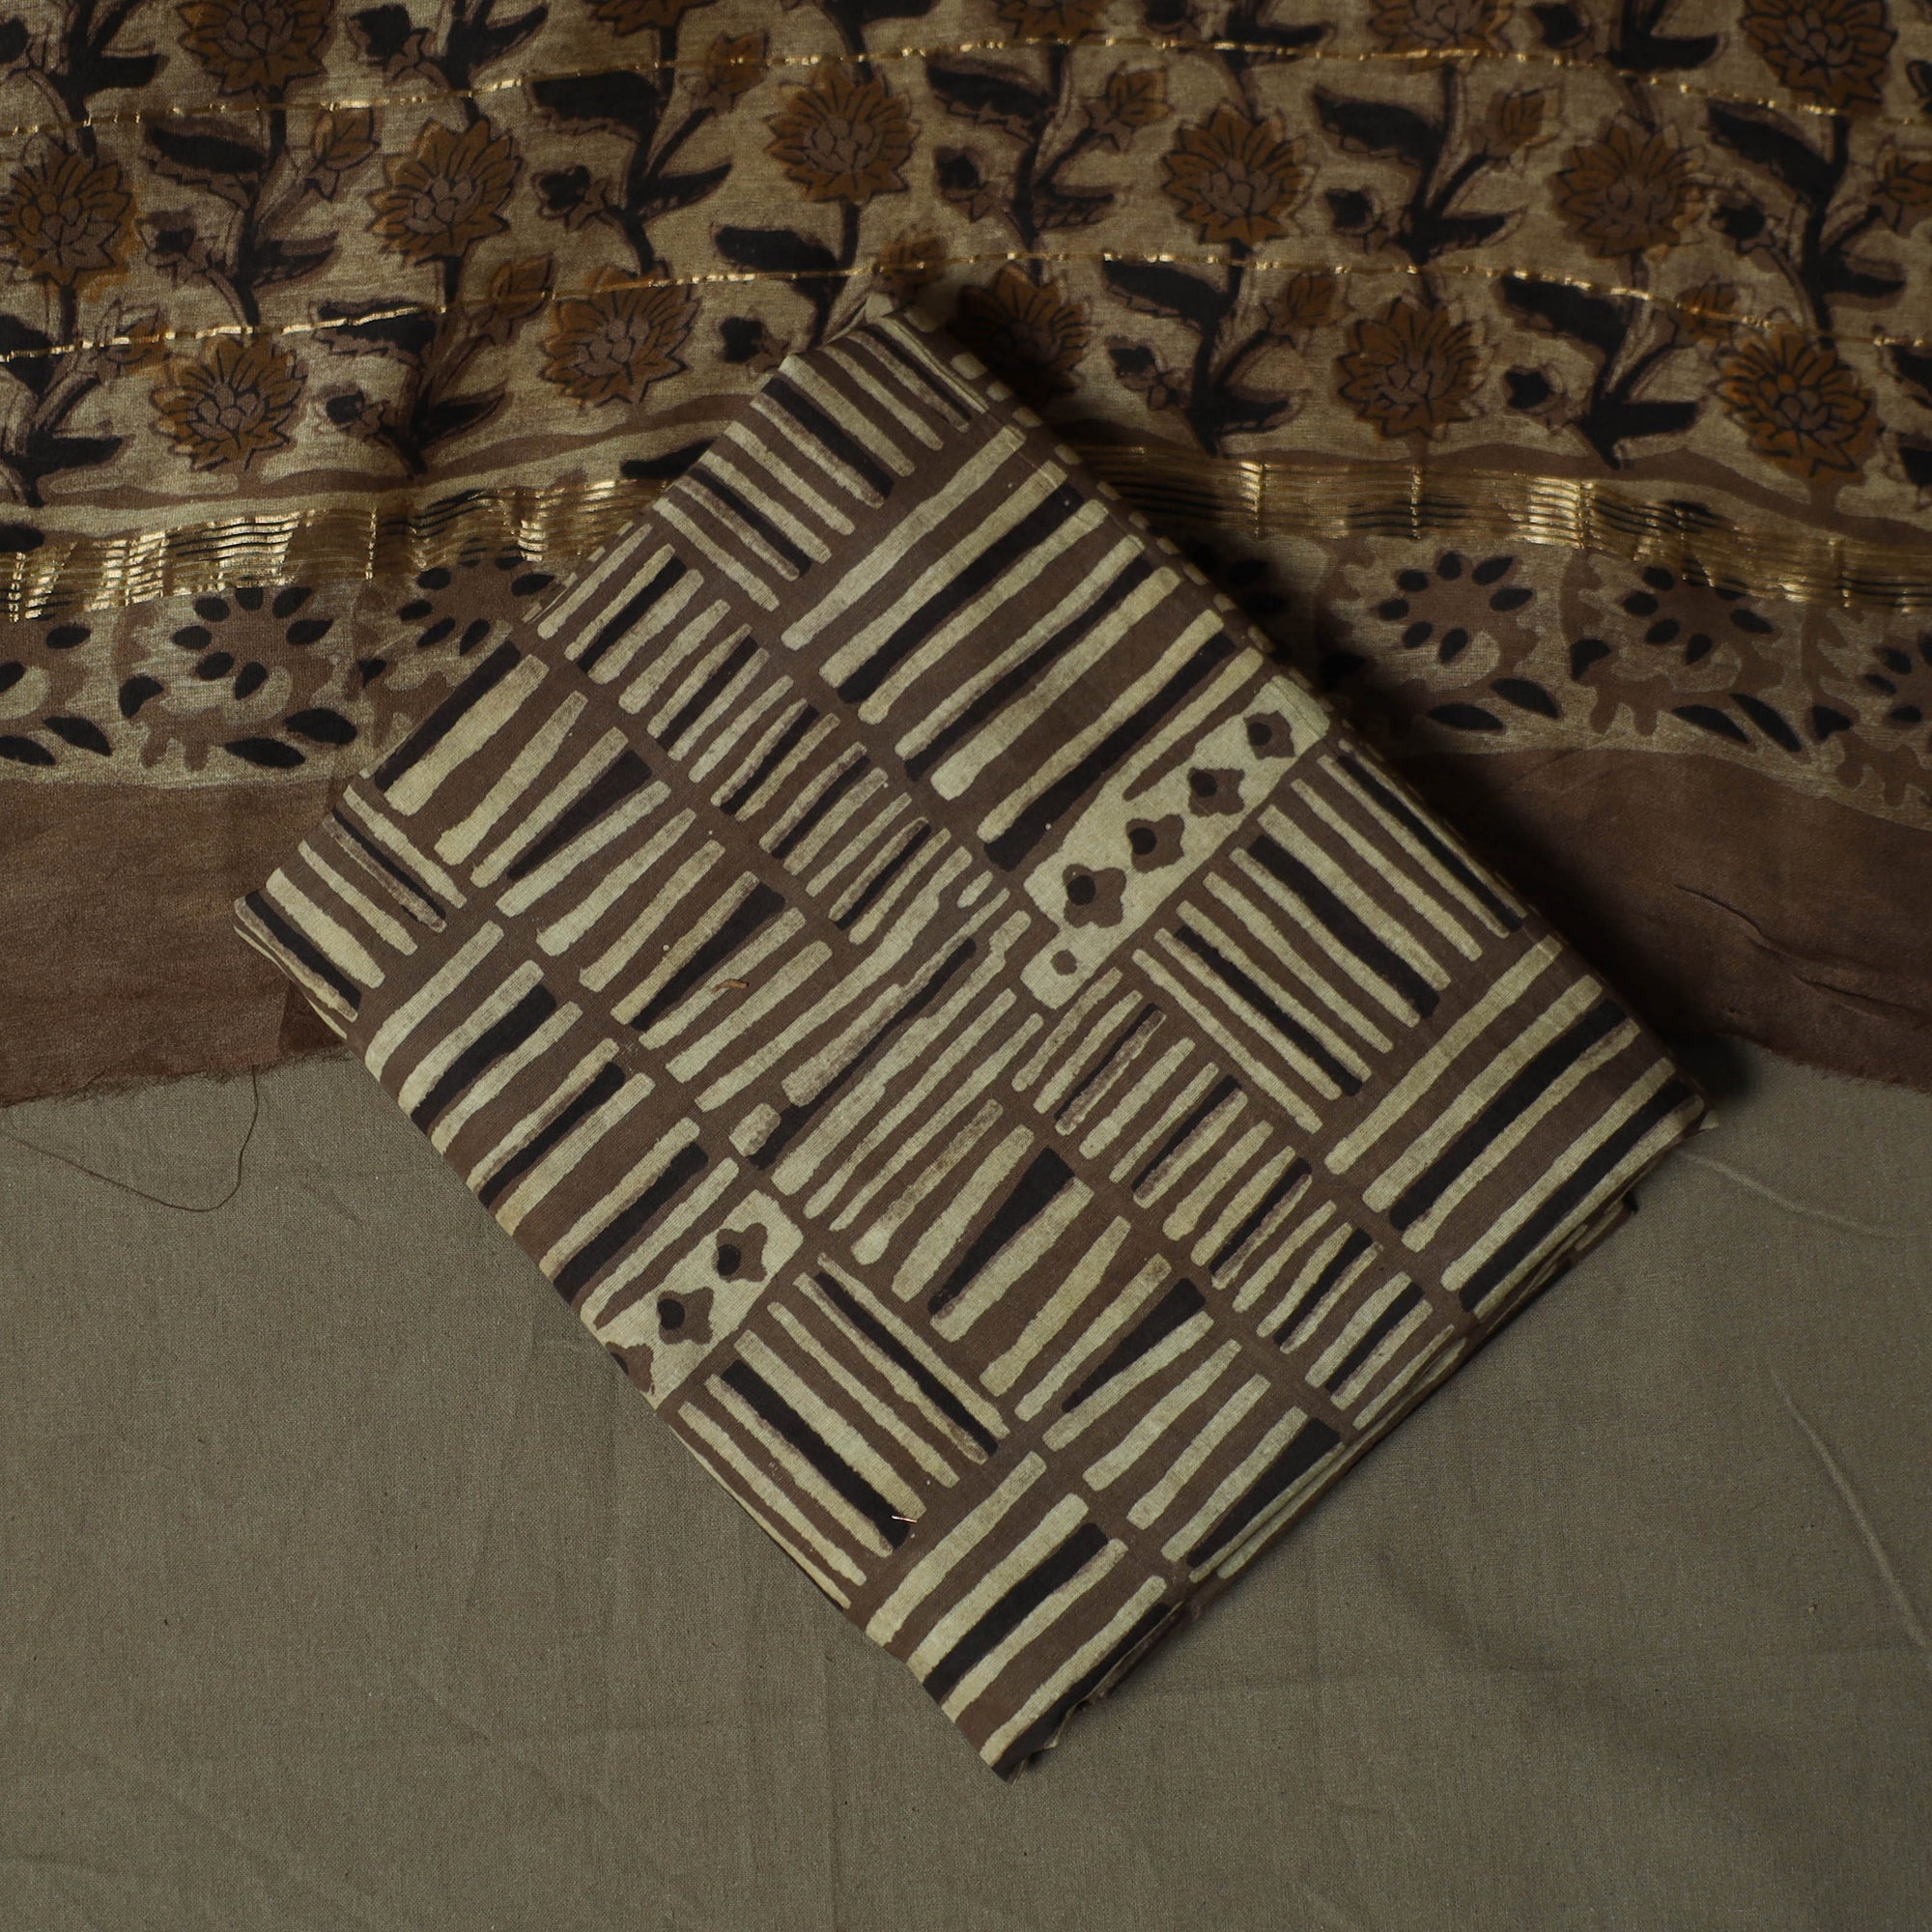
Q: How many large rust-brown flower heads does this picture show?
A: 15